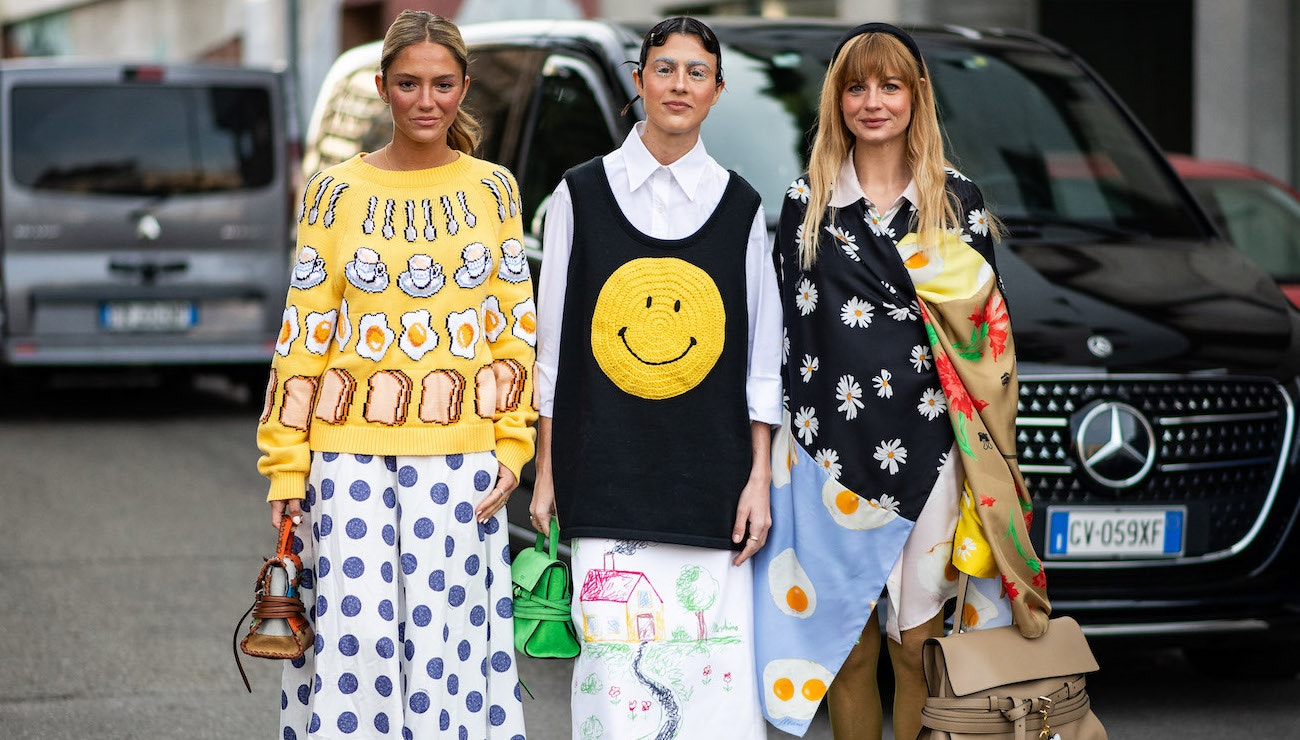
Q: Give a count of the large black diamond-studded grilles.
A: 1